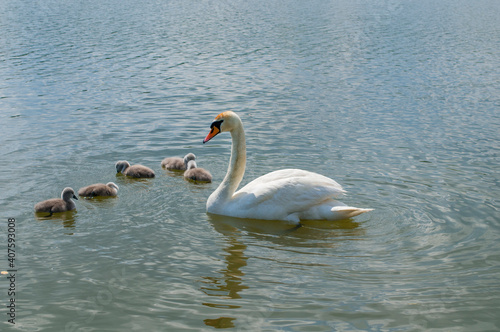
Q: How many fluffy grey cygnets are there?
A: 5